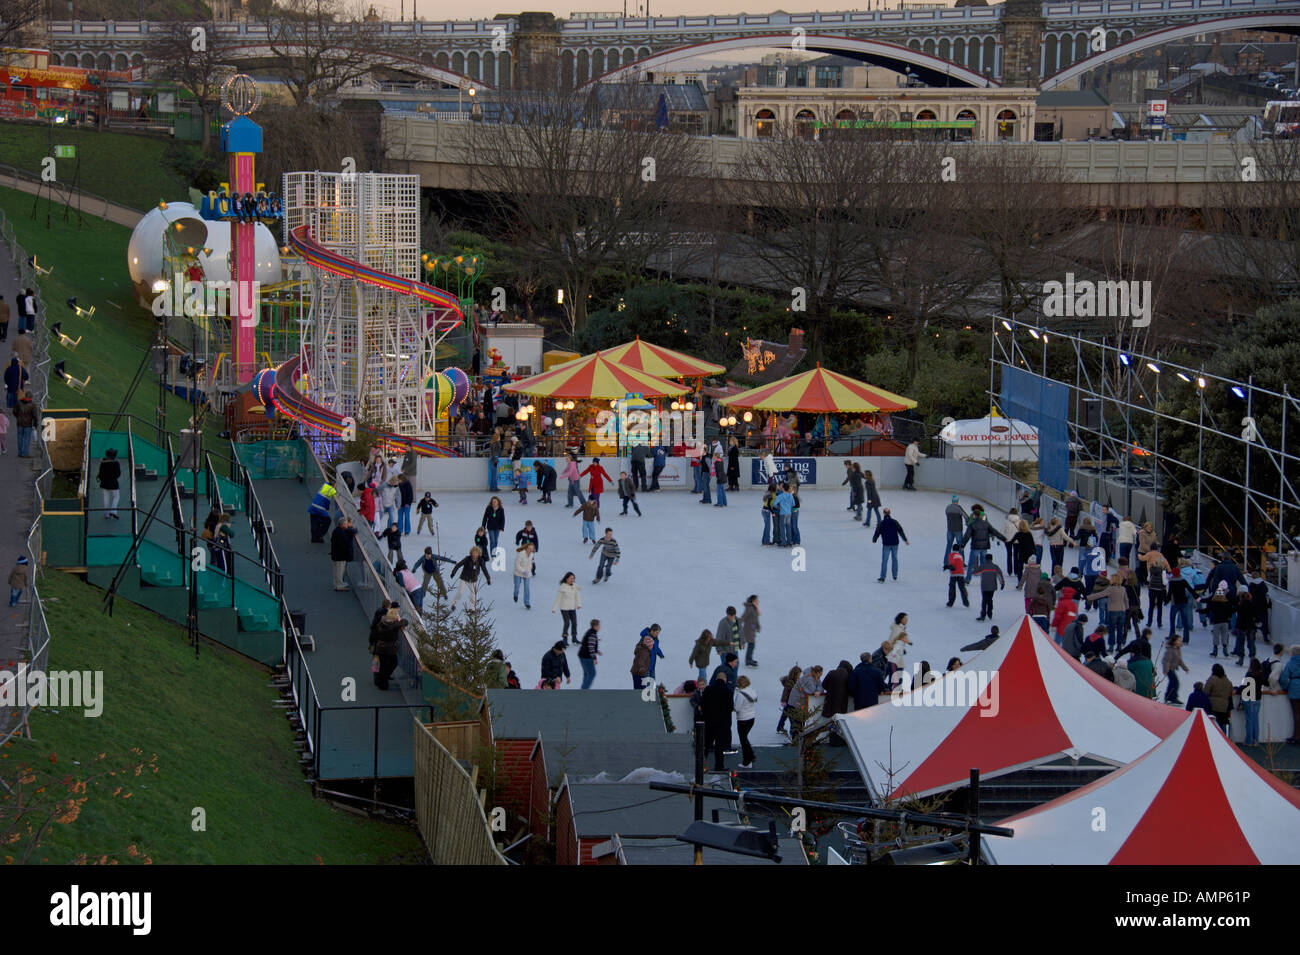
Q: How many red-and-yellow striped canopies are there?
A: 3